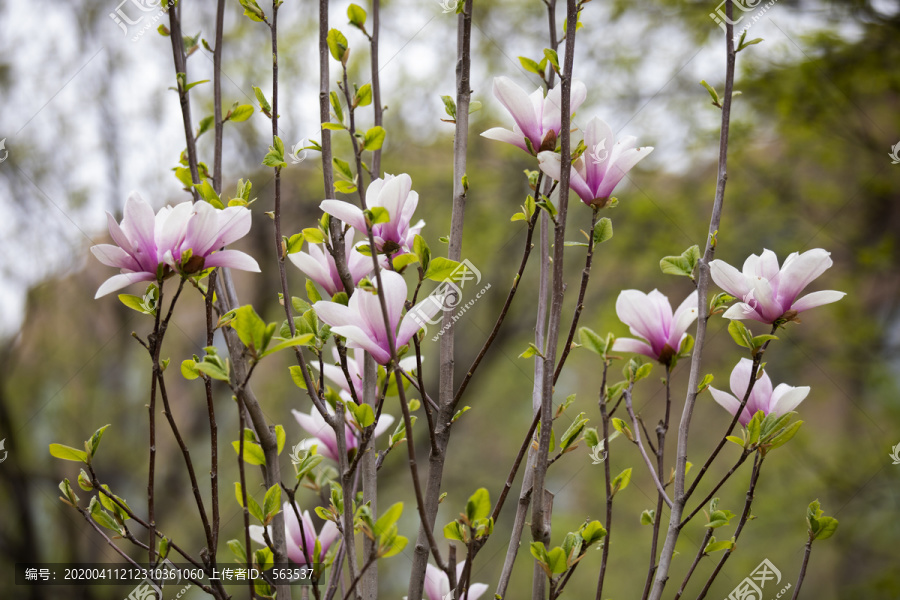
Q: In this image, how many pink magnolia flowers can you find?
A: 14